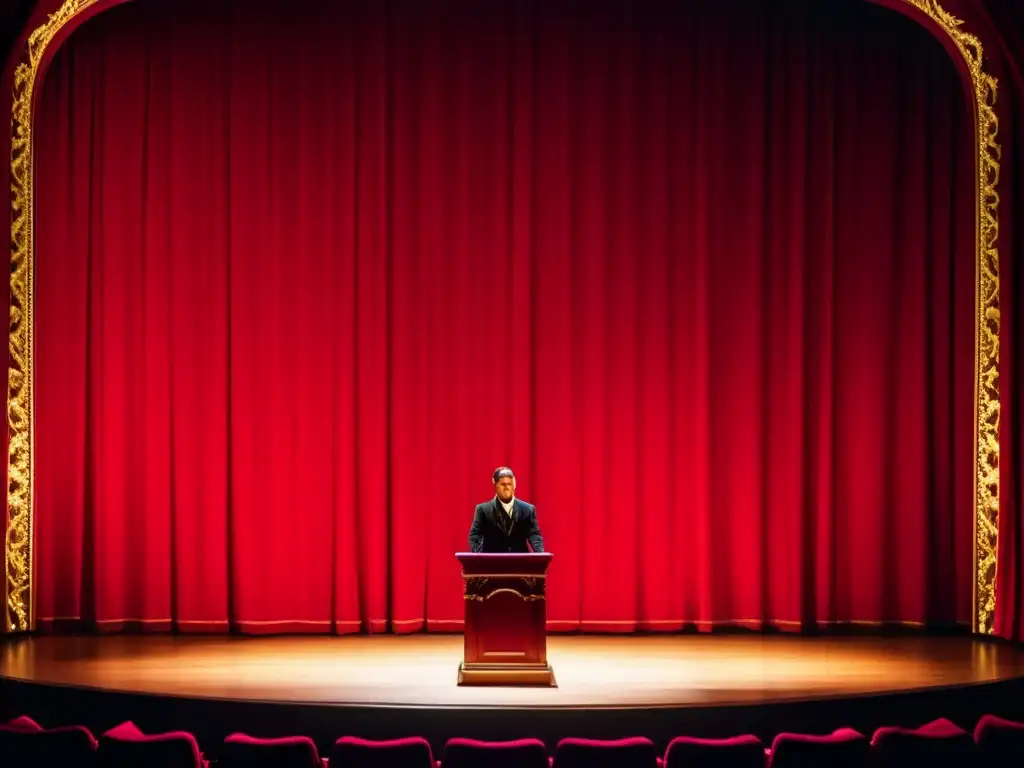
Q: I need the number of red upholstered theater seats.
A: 10